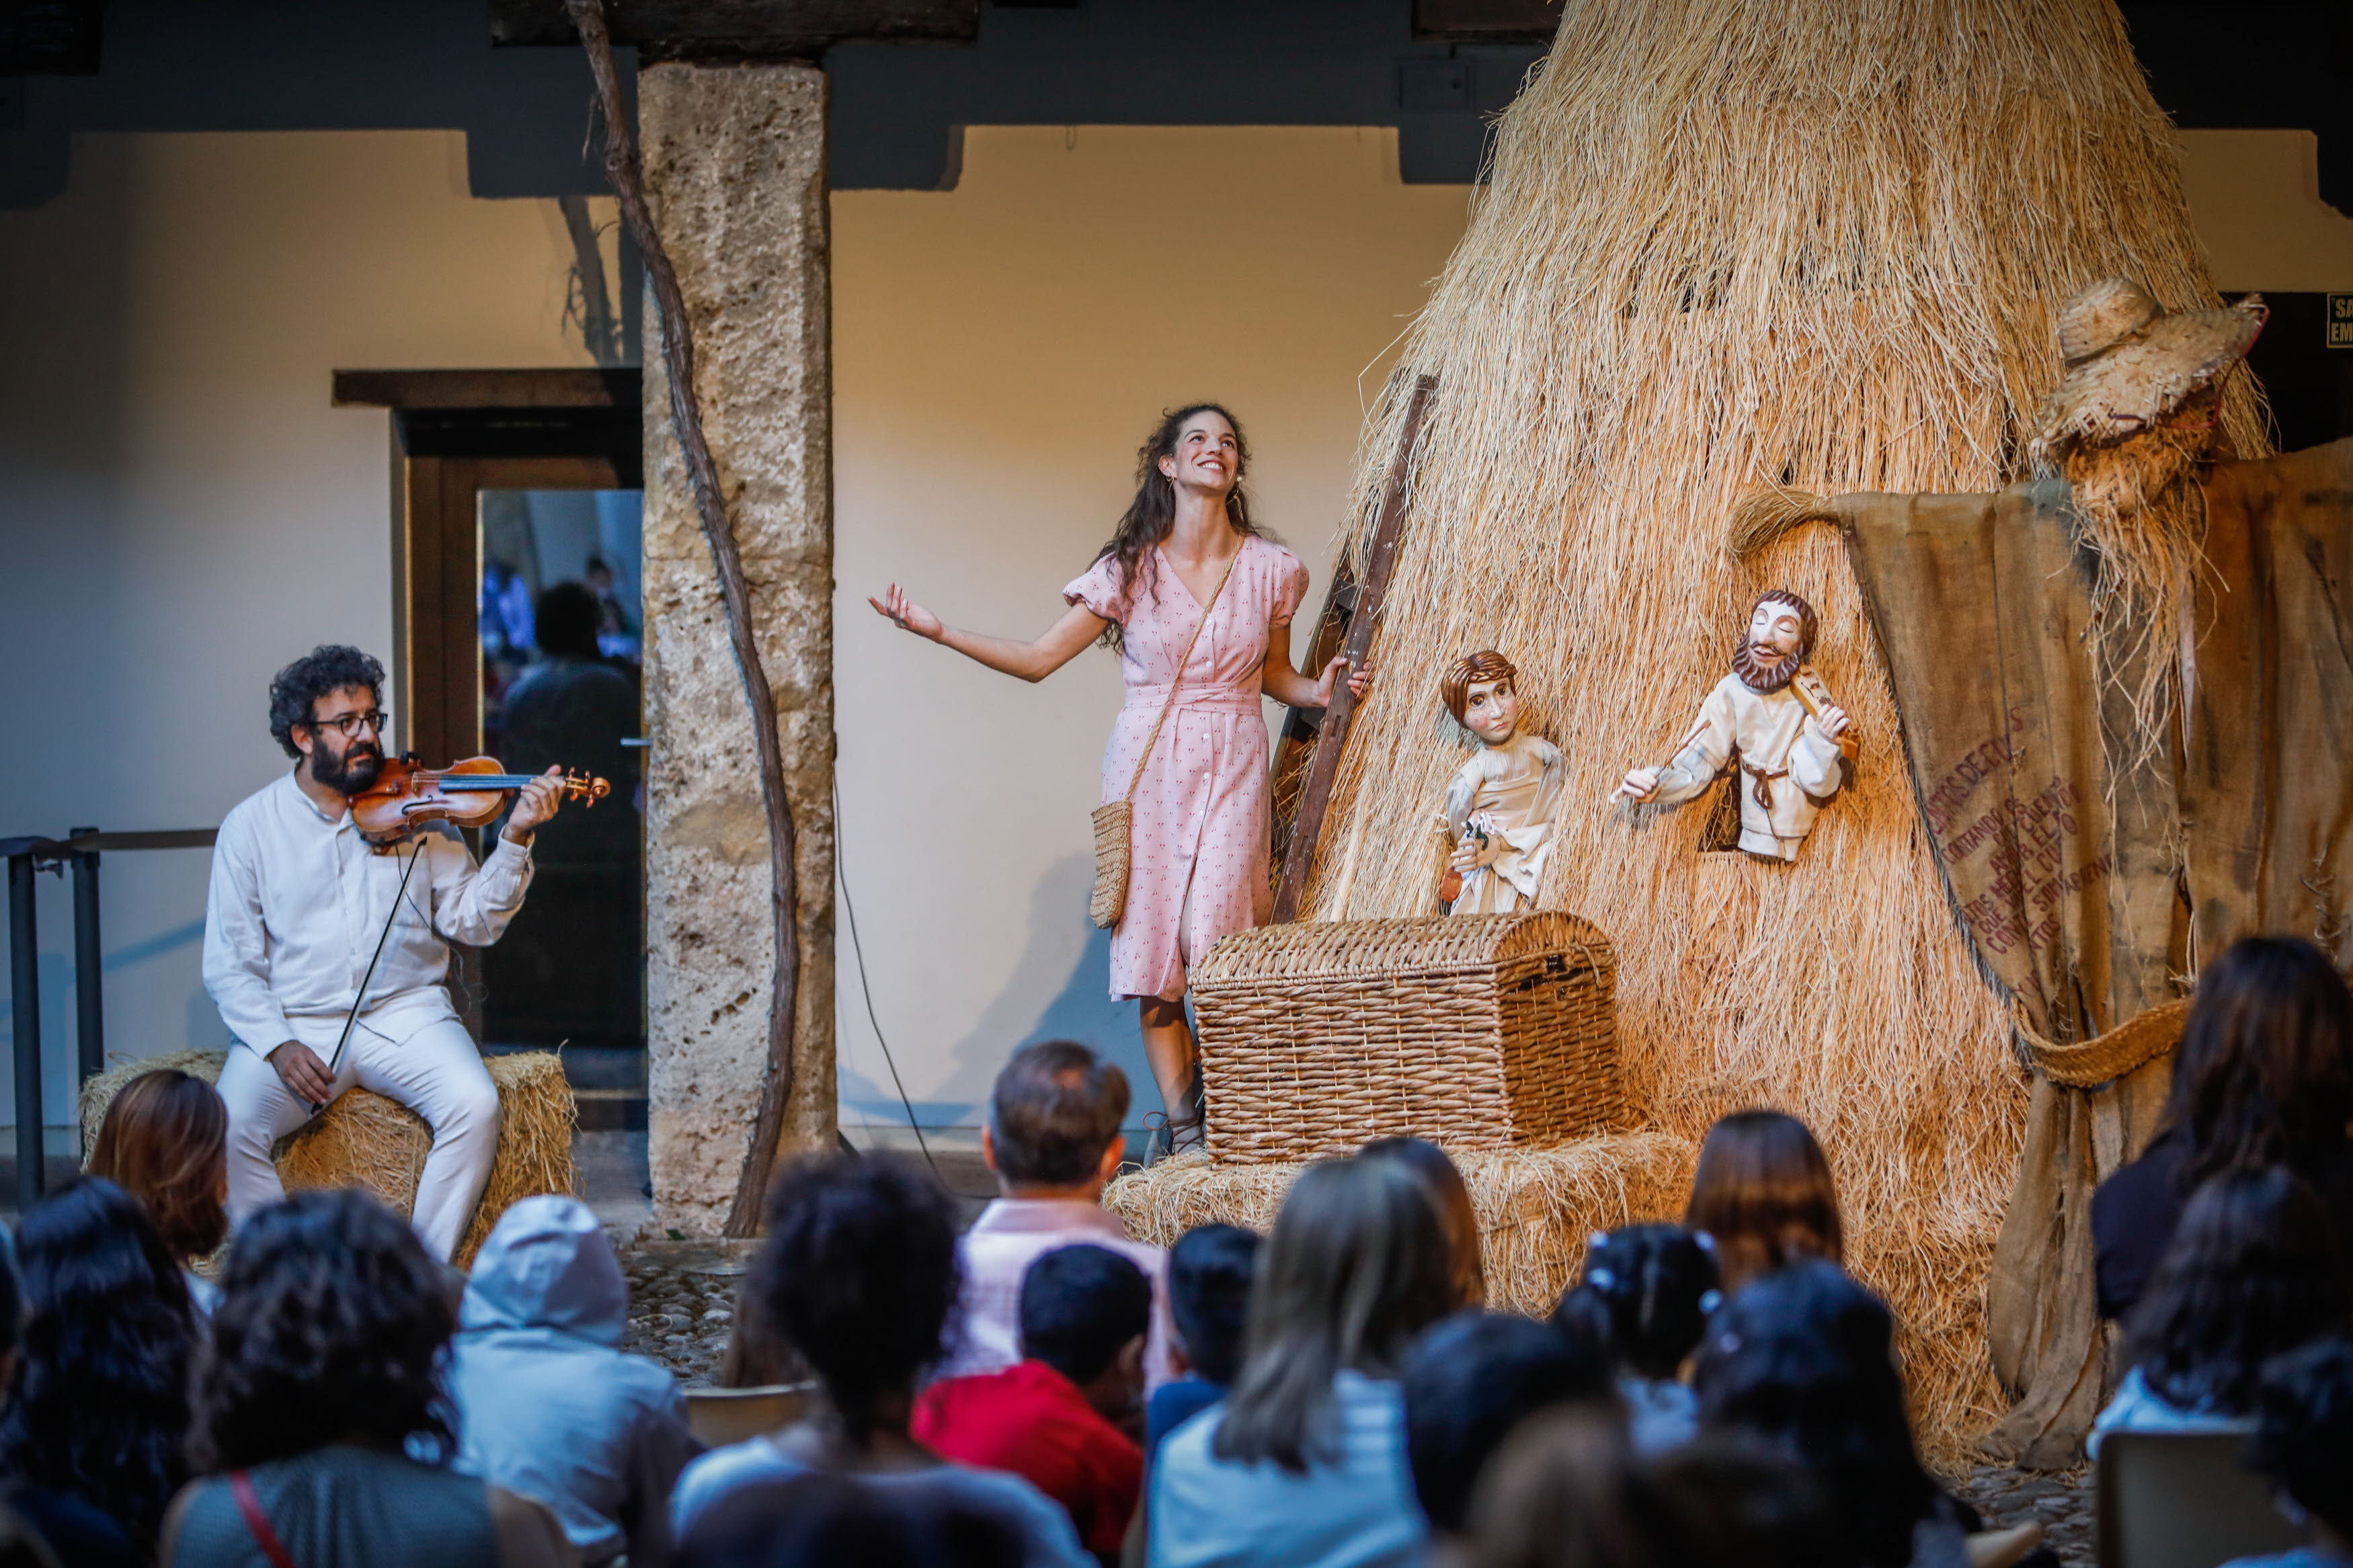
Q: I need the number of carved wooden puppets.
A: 2